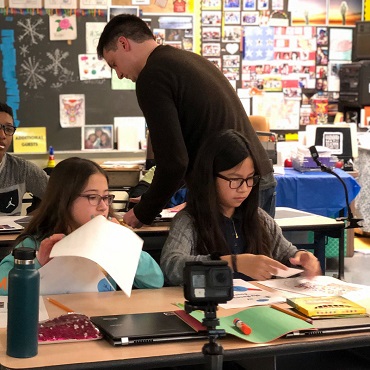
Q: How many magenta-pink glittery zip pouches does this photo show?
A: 1